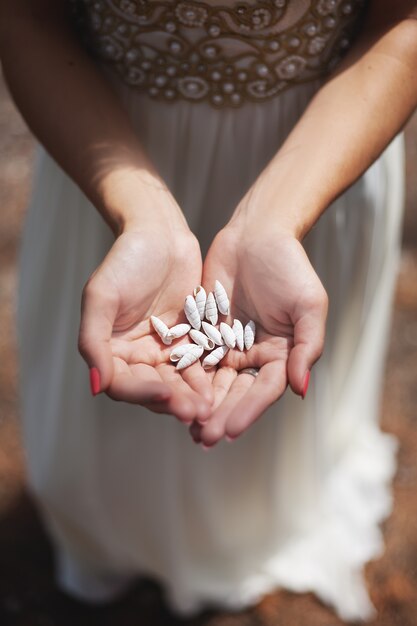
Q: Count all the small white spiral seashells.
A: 14